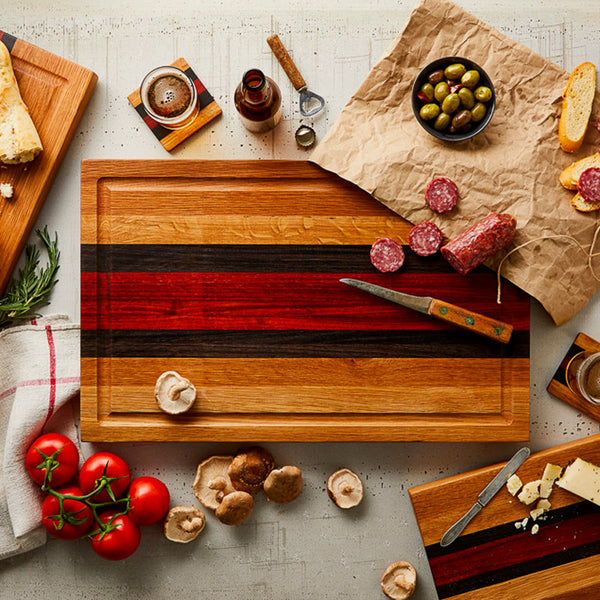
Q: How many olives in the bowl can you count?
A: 12